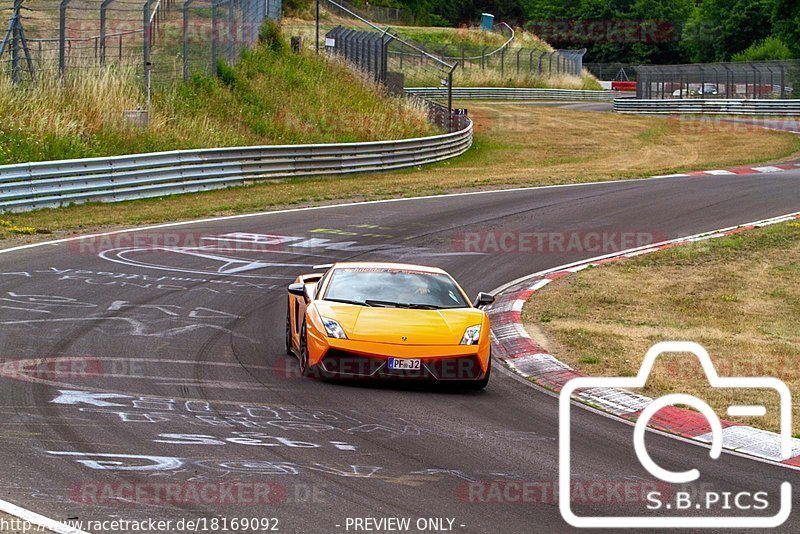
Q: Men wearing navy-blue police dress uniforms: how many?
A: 0